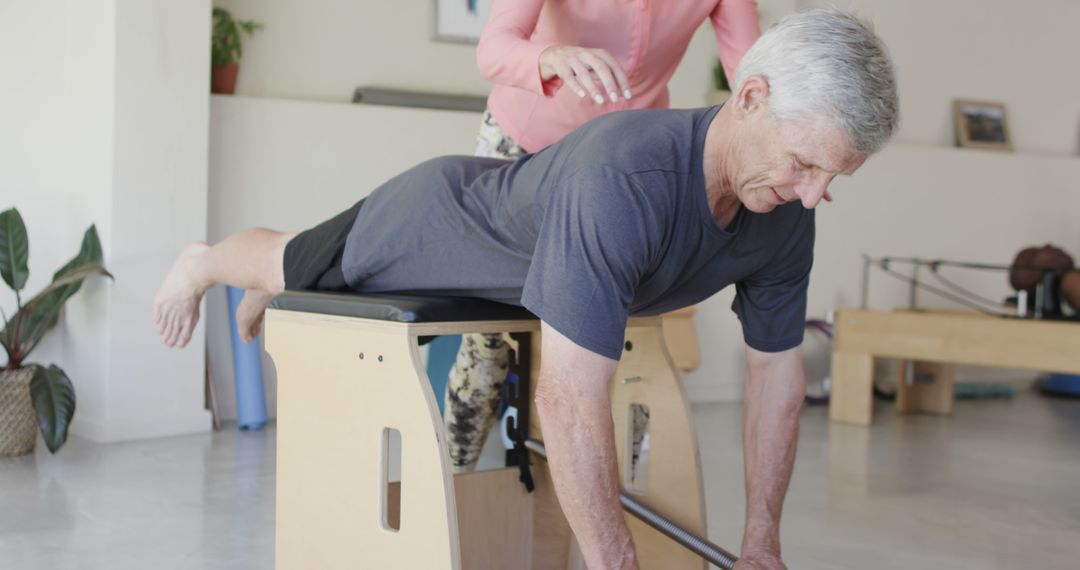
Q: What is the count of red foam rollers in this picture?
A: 0